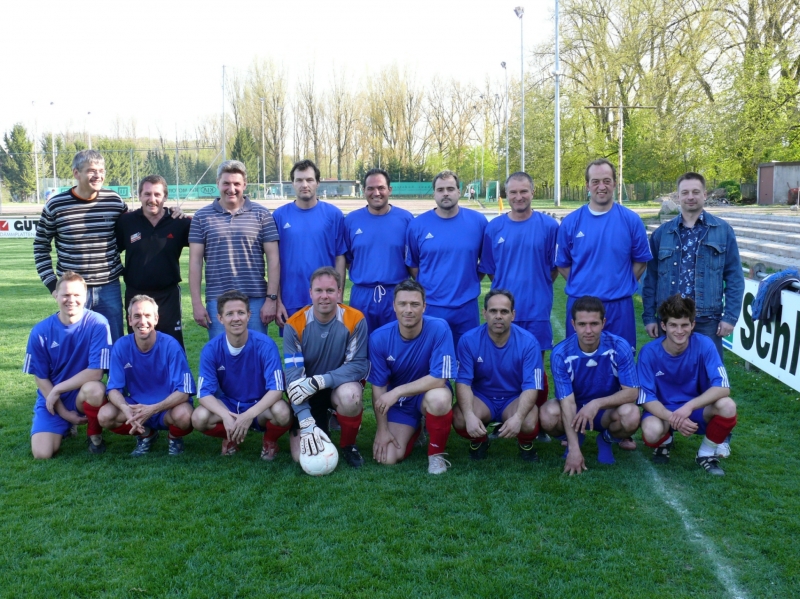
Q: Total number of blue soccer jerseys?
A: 12